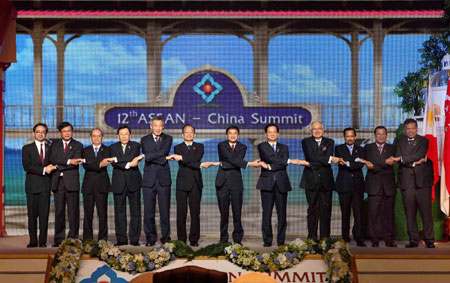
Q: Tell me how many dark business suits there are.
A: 12